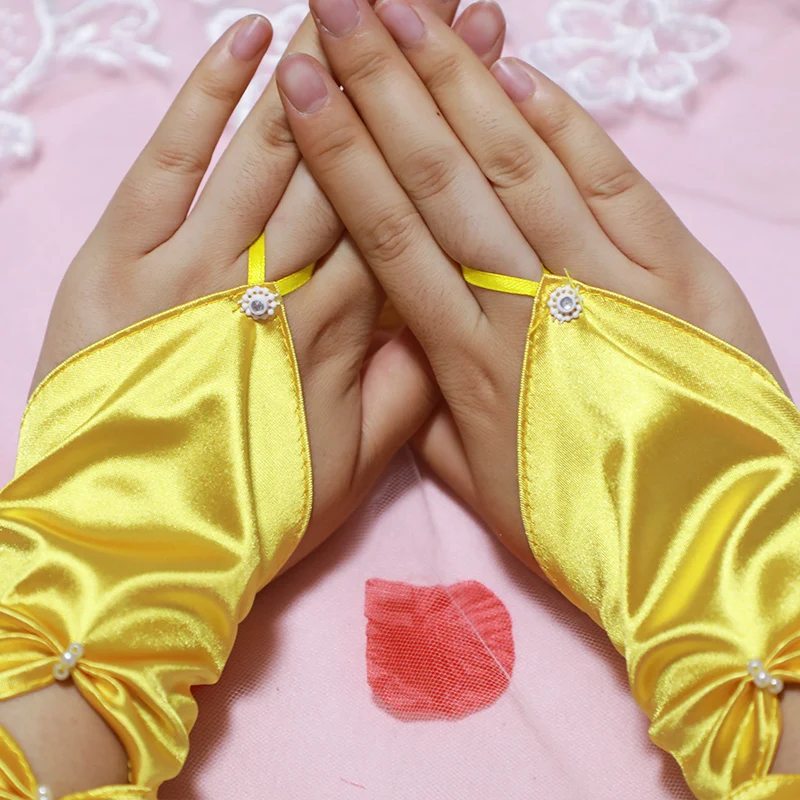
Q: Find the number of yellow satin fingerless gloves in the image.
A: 2